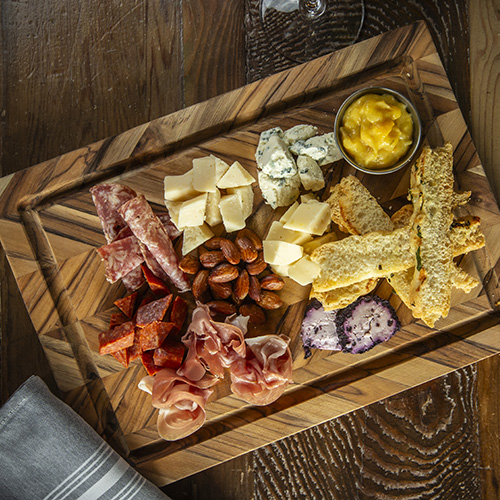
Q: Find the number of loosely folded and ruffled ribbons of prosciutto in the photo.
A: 3